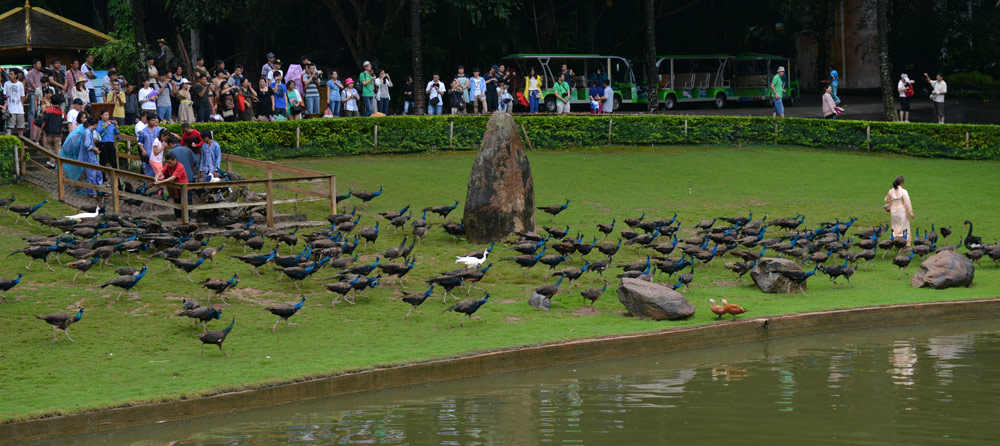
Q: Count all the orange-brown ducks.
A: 2